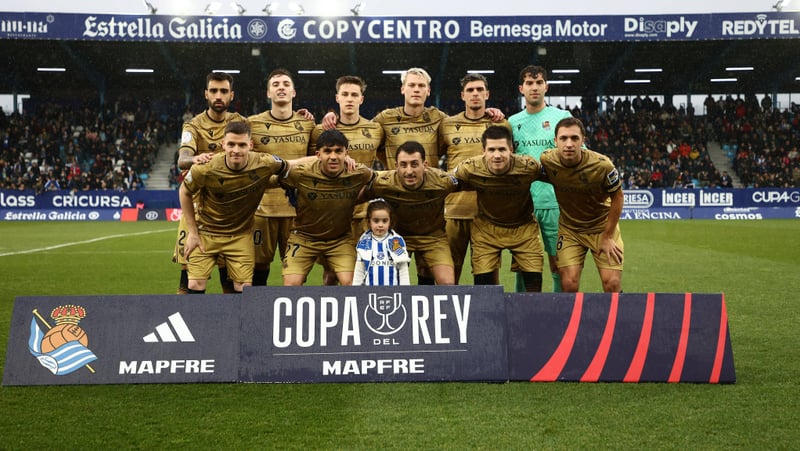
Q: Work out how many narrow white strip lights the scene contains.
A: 13